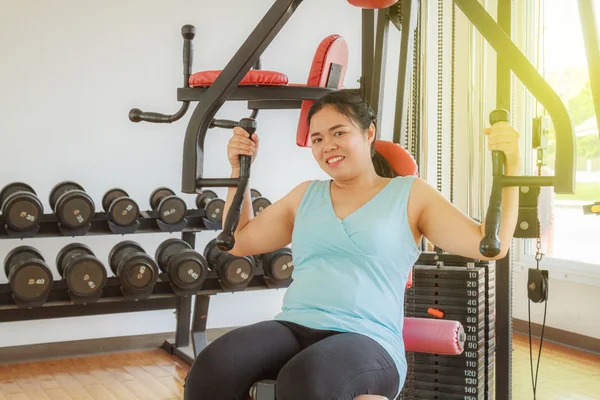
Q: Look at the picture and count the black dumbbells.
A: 12